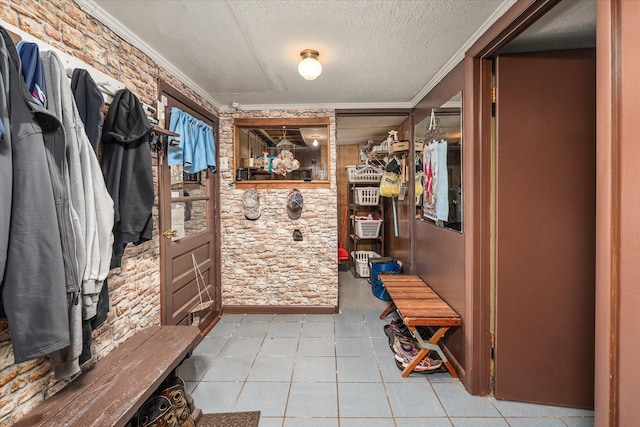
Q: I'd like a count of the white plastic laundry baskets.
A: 4